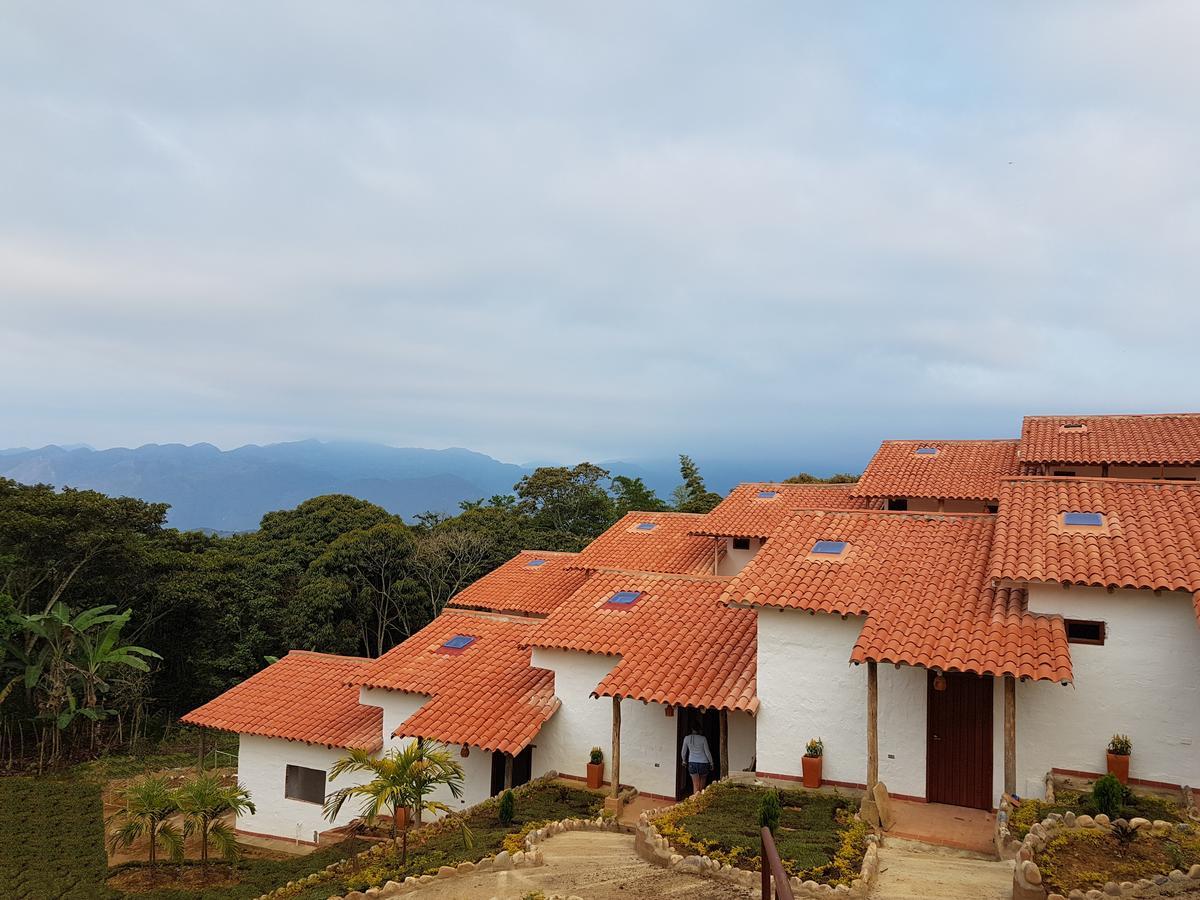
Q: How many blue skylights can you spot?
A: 8